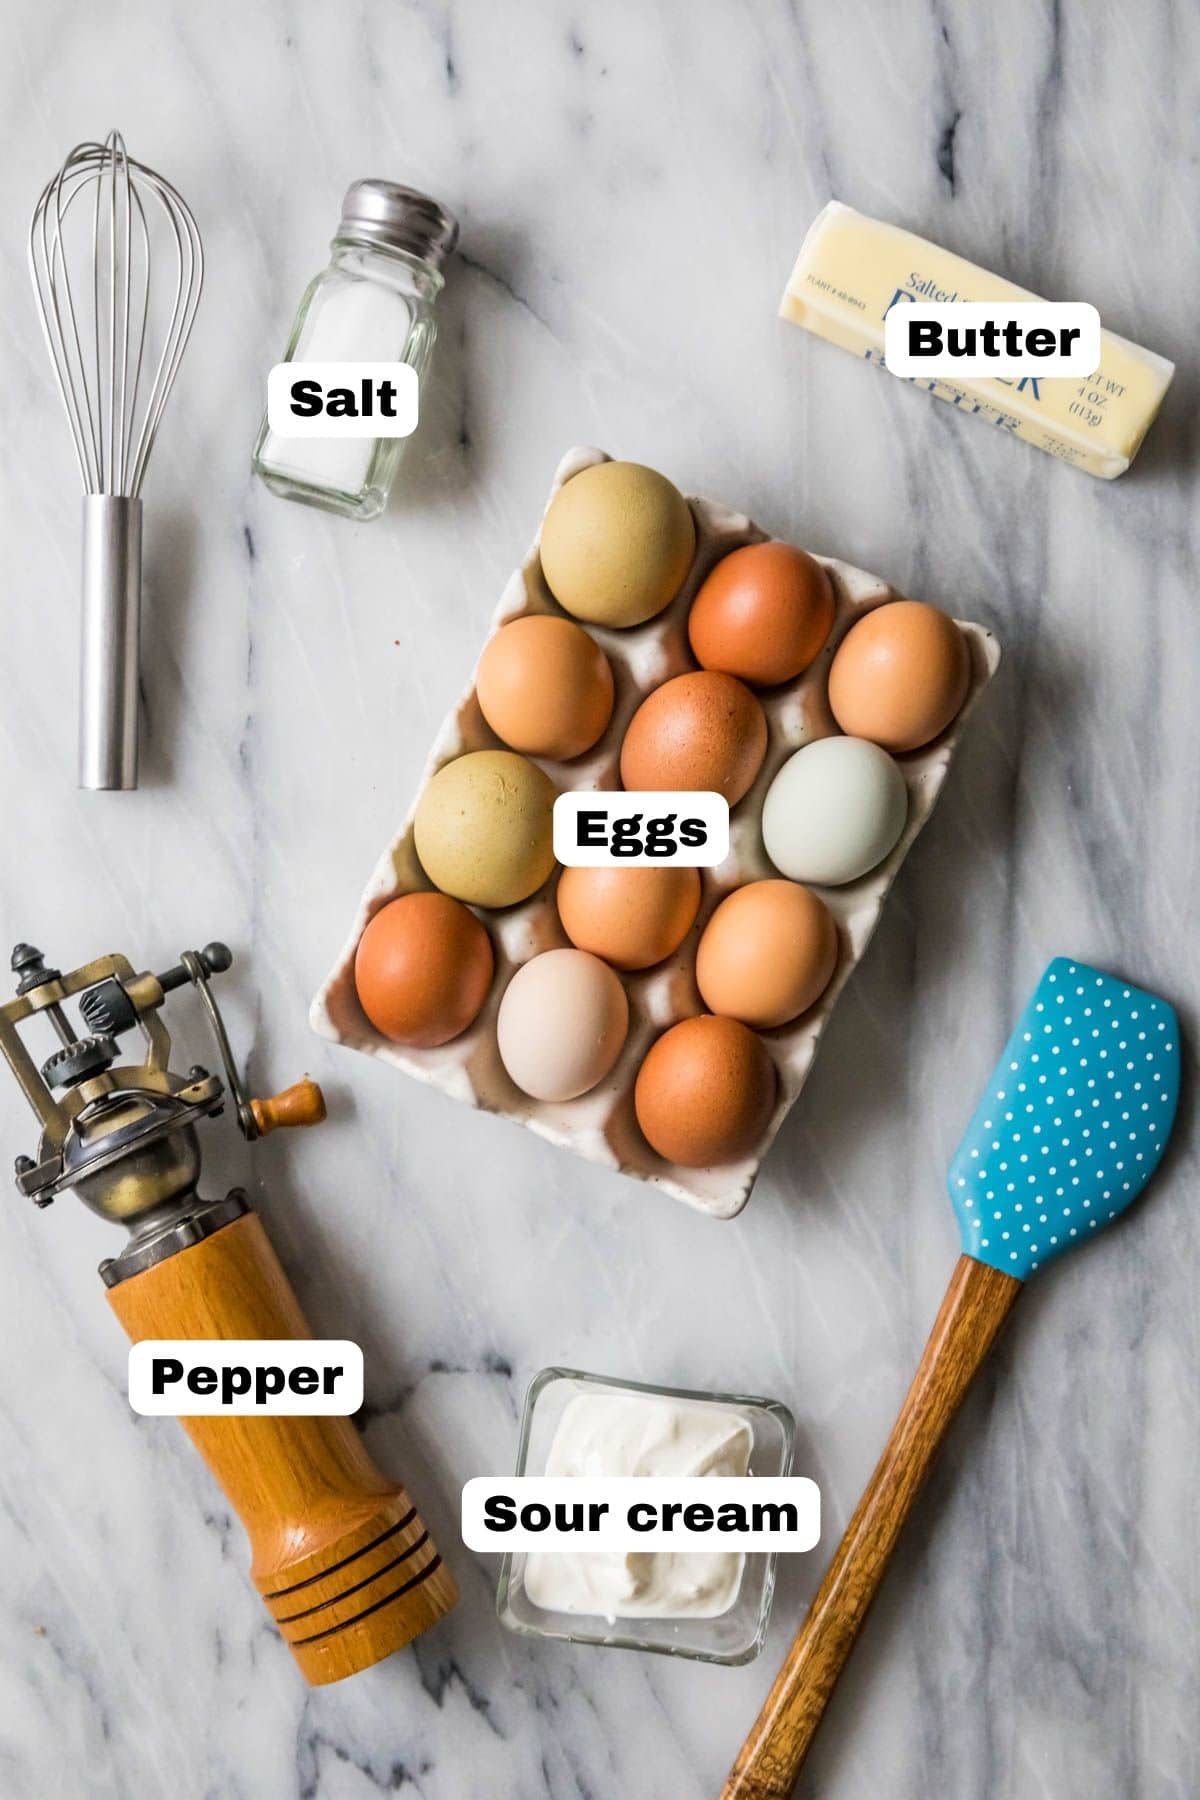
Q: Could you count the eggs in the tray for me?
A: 12